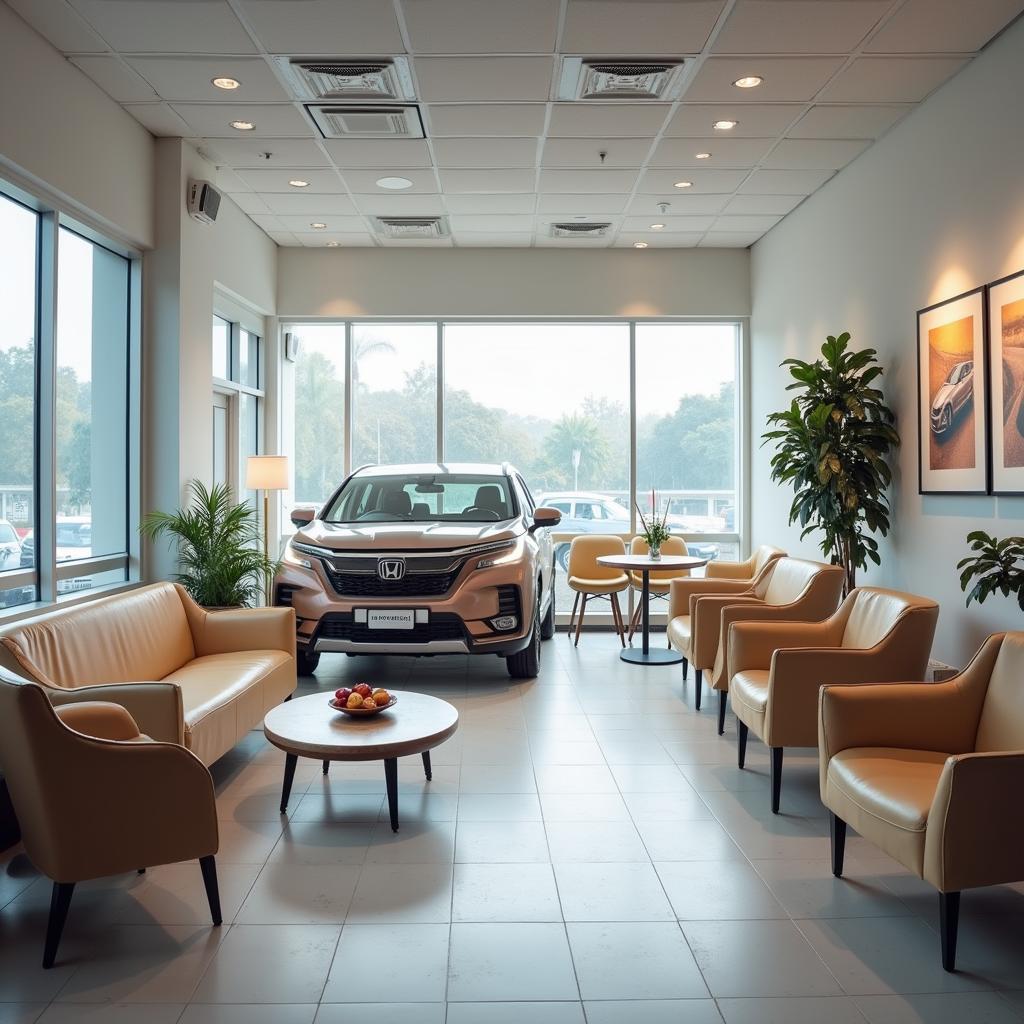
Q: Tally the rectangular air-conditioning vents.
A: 5